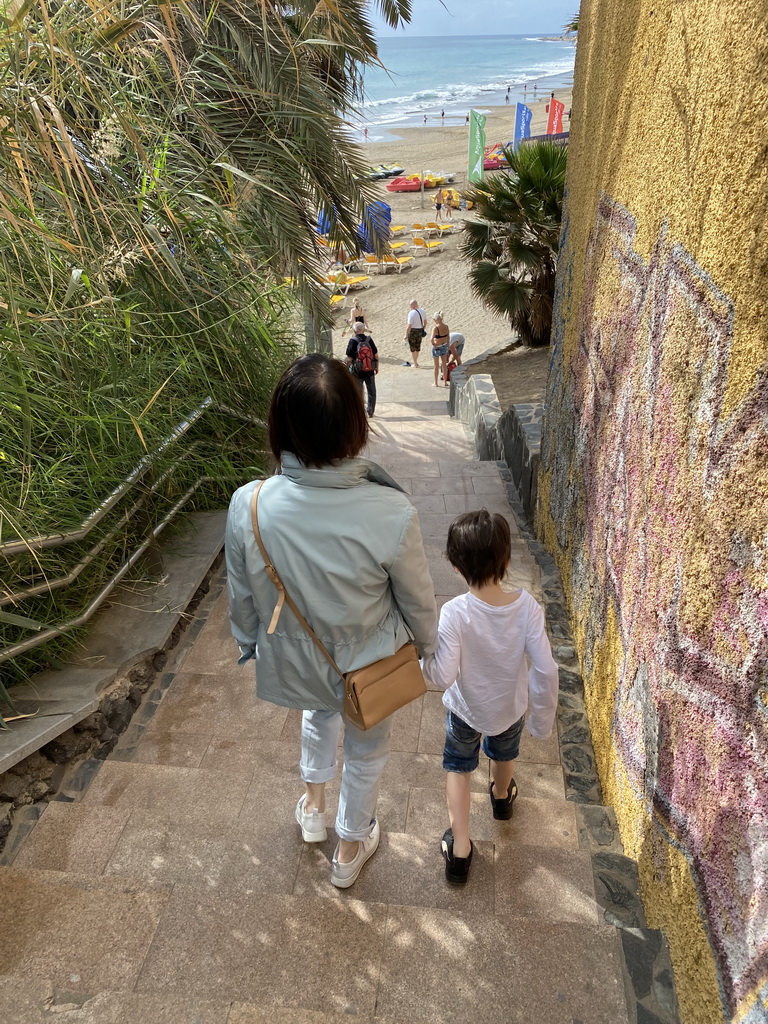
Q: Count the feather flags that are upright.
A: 3